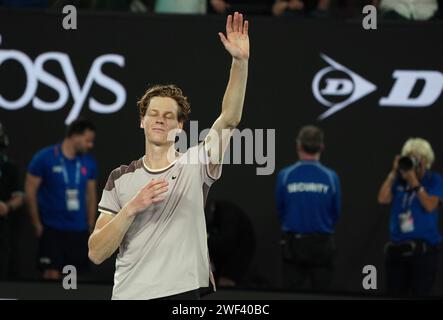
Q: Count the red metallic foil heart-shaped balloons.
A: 0